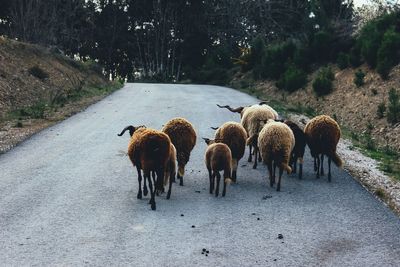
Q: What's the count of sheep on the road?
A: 9